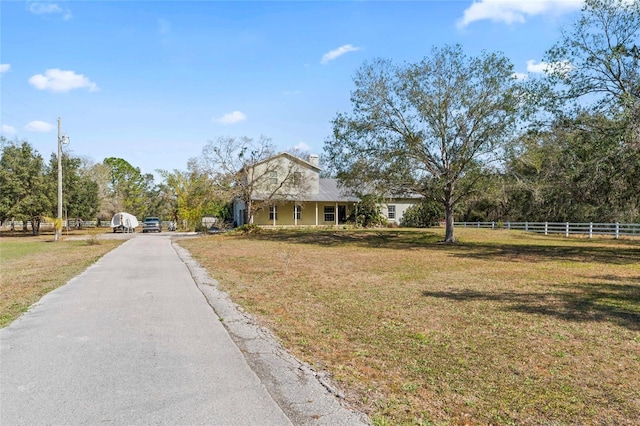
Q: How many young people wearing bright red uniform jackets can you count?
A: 0